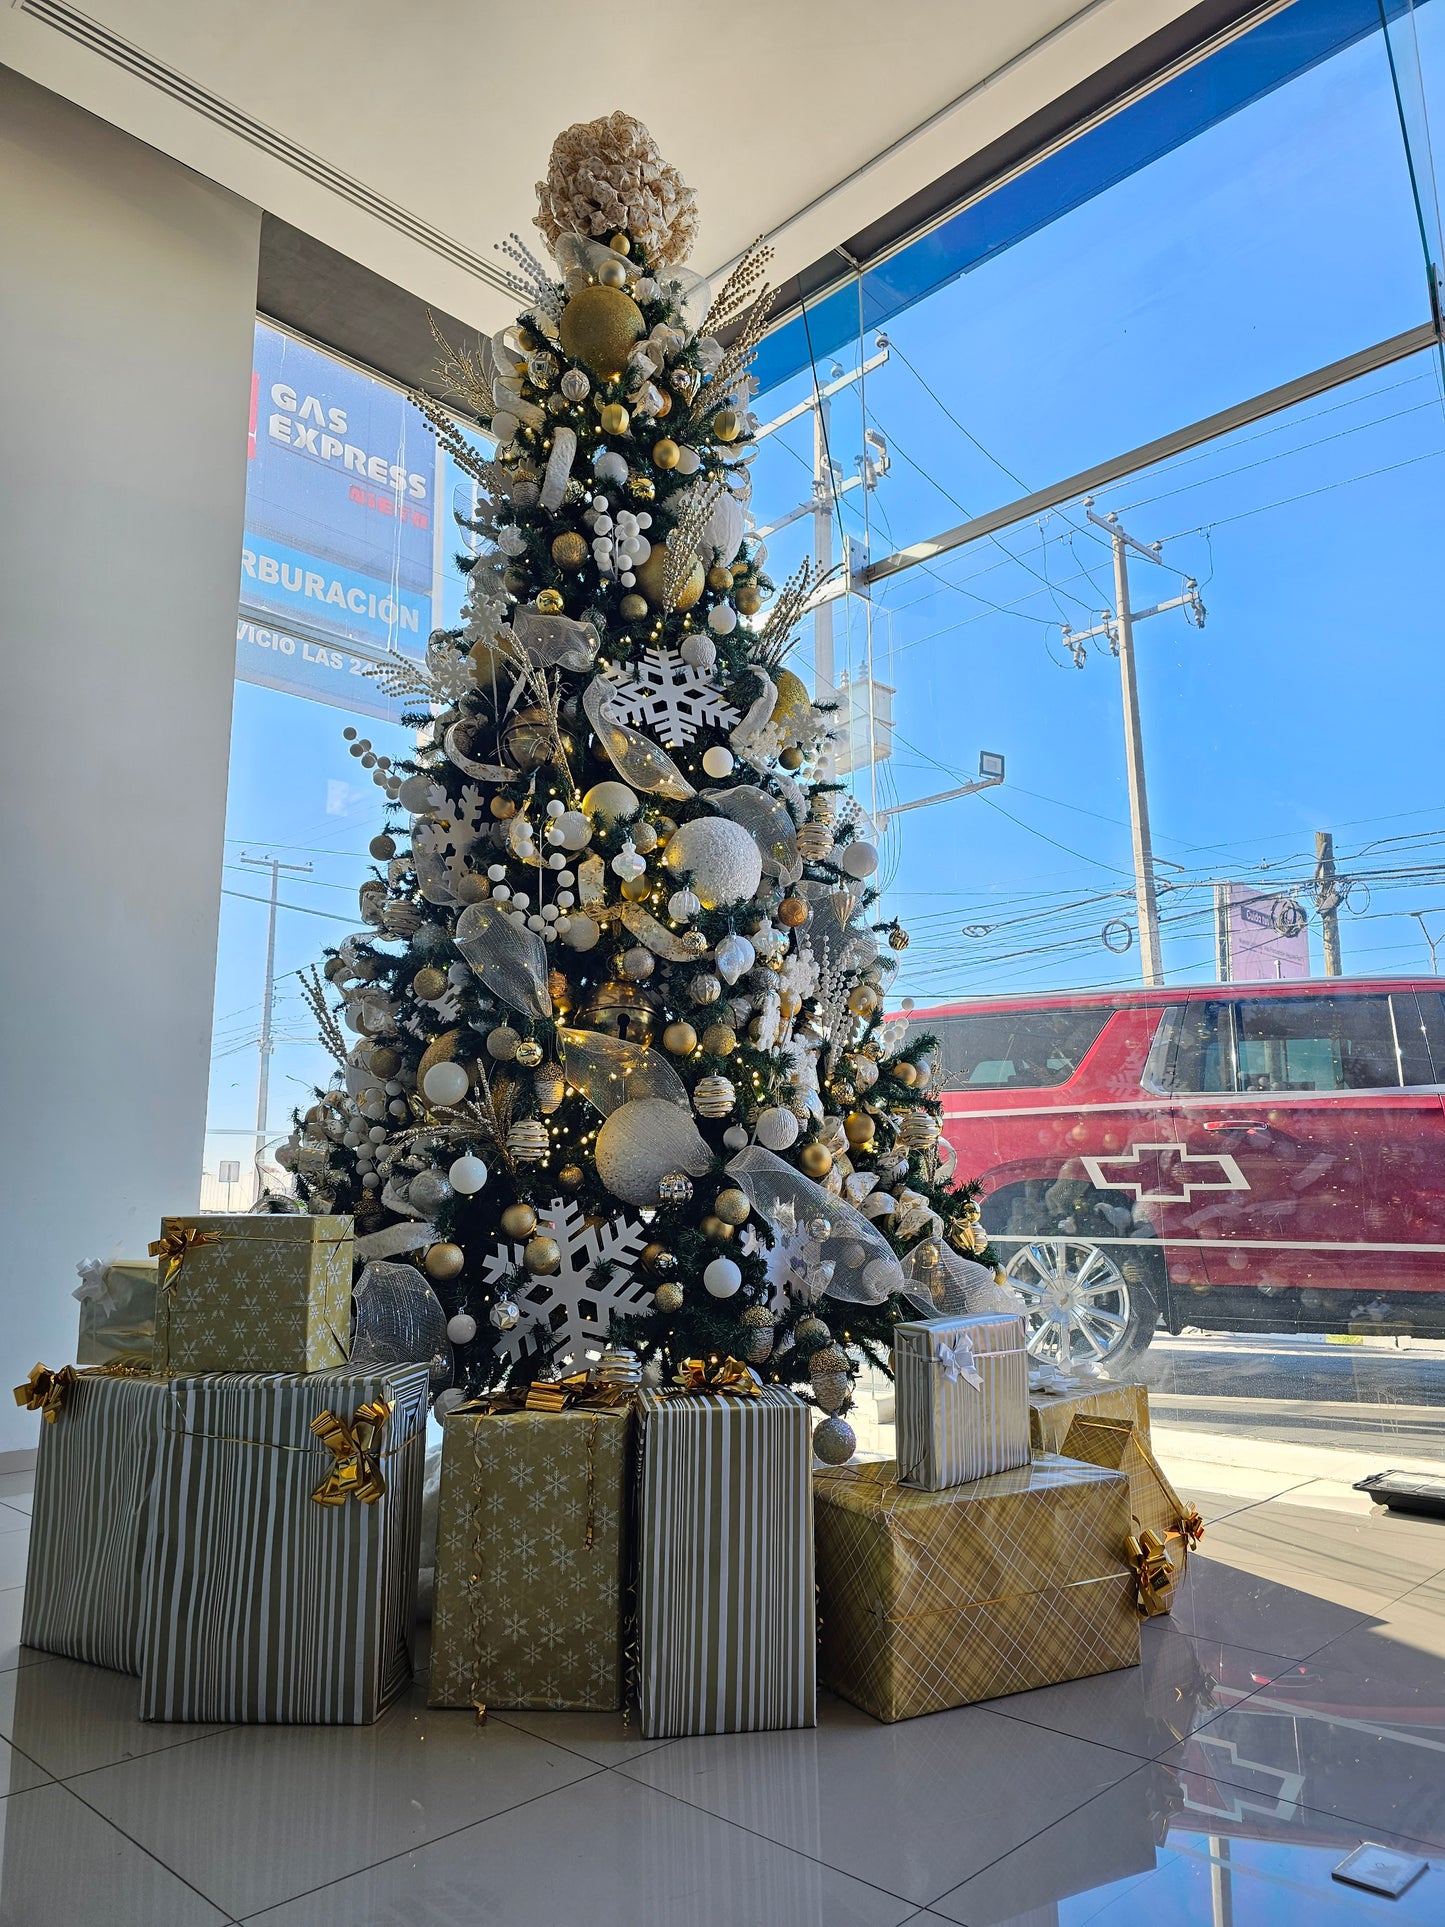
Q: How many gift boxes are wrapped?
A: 10